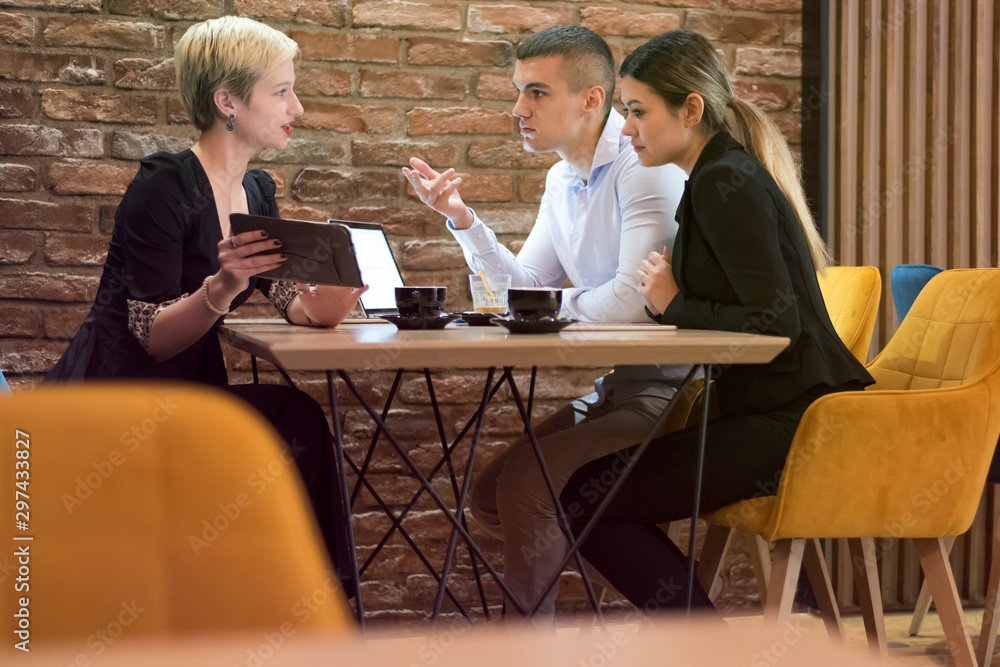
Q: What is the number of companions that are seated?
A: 3